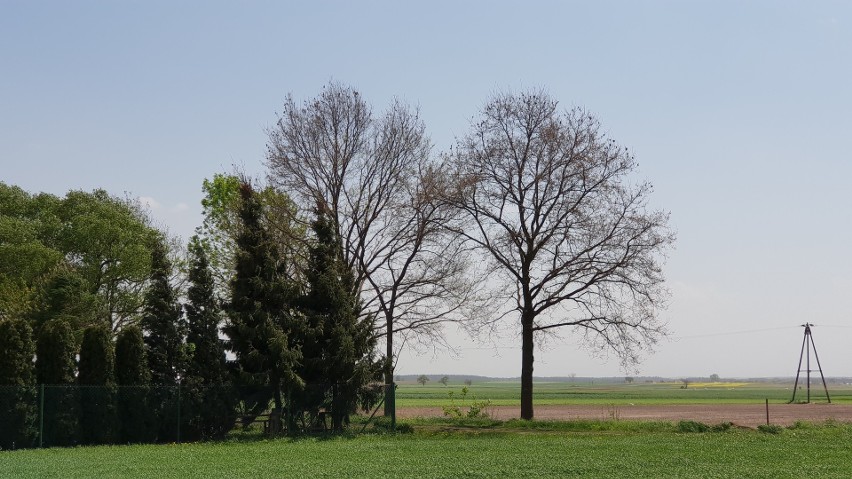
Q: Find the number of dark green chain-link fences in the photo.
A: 1